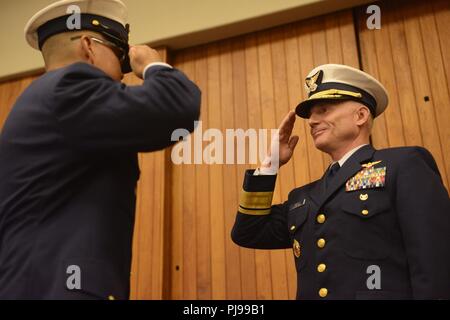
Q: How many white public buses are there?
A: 0